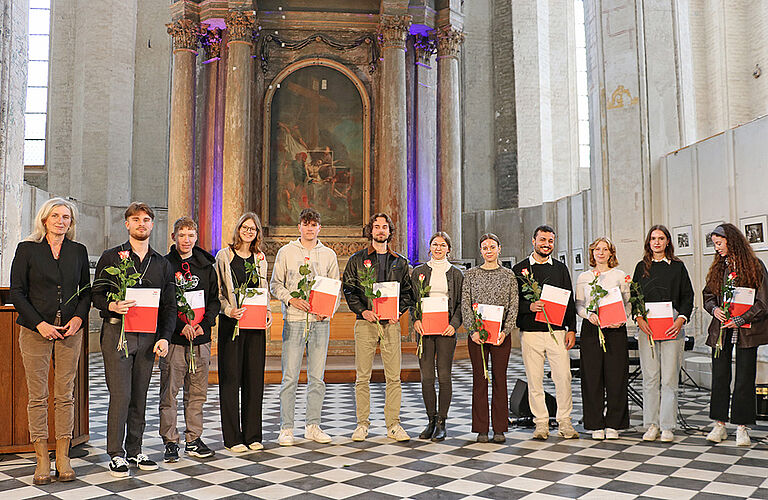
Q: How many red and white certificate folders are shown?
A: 11